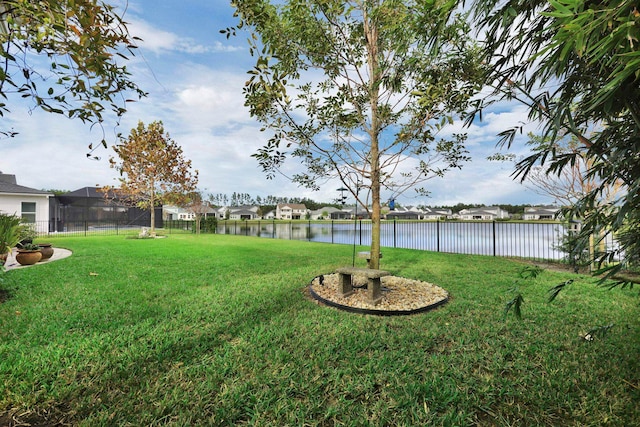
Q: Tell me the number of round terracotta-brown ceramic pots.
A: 2